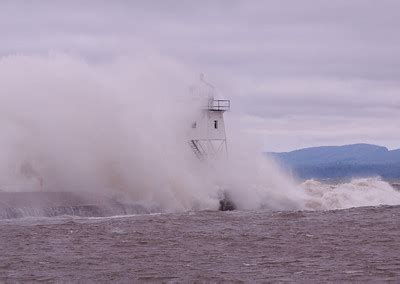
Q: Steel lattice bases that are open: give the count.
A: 1